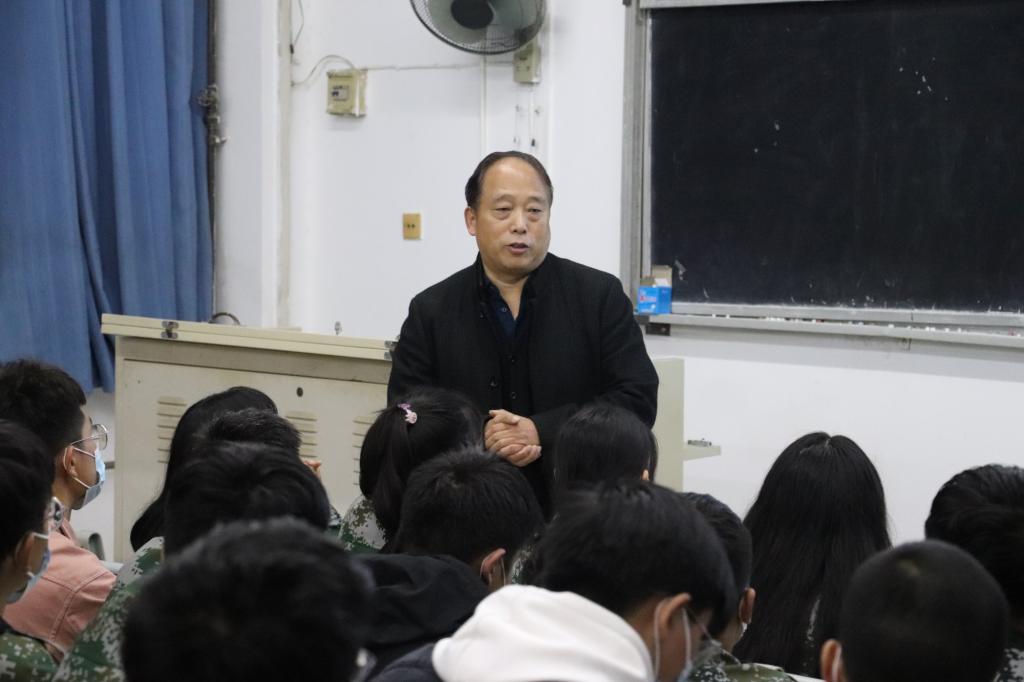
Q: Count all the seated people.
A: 14